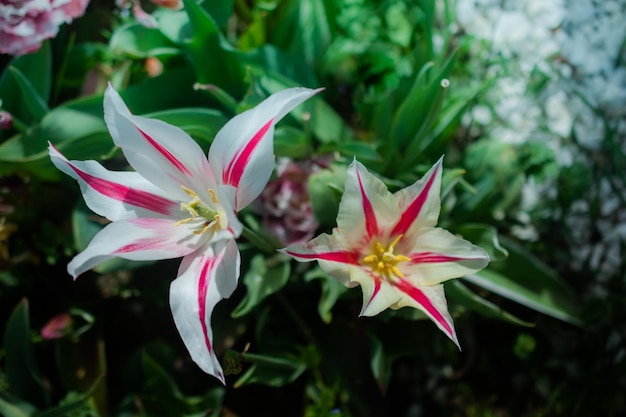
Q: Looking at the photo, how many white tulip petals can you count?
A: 12